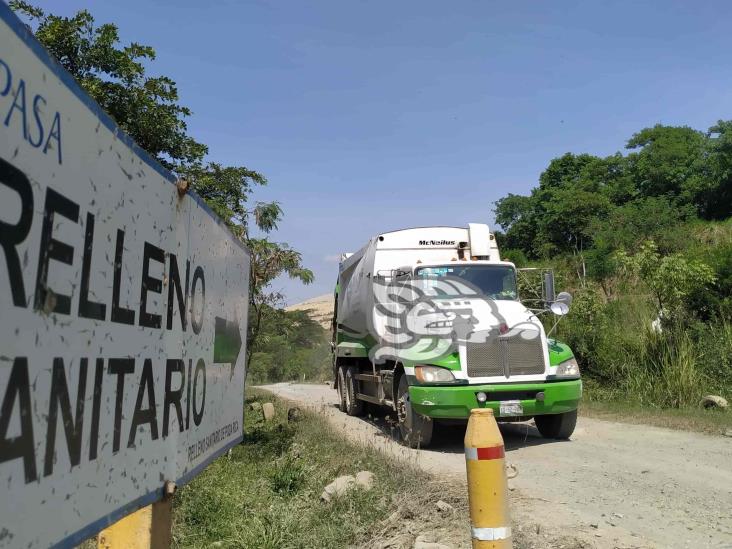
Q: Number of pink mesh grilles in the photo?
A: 0